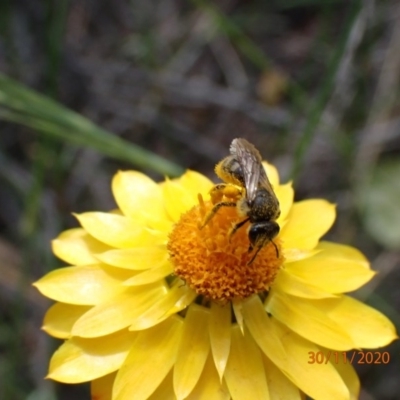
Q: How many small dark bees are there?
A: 1